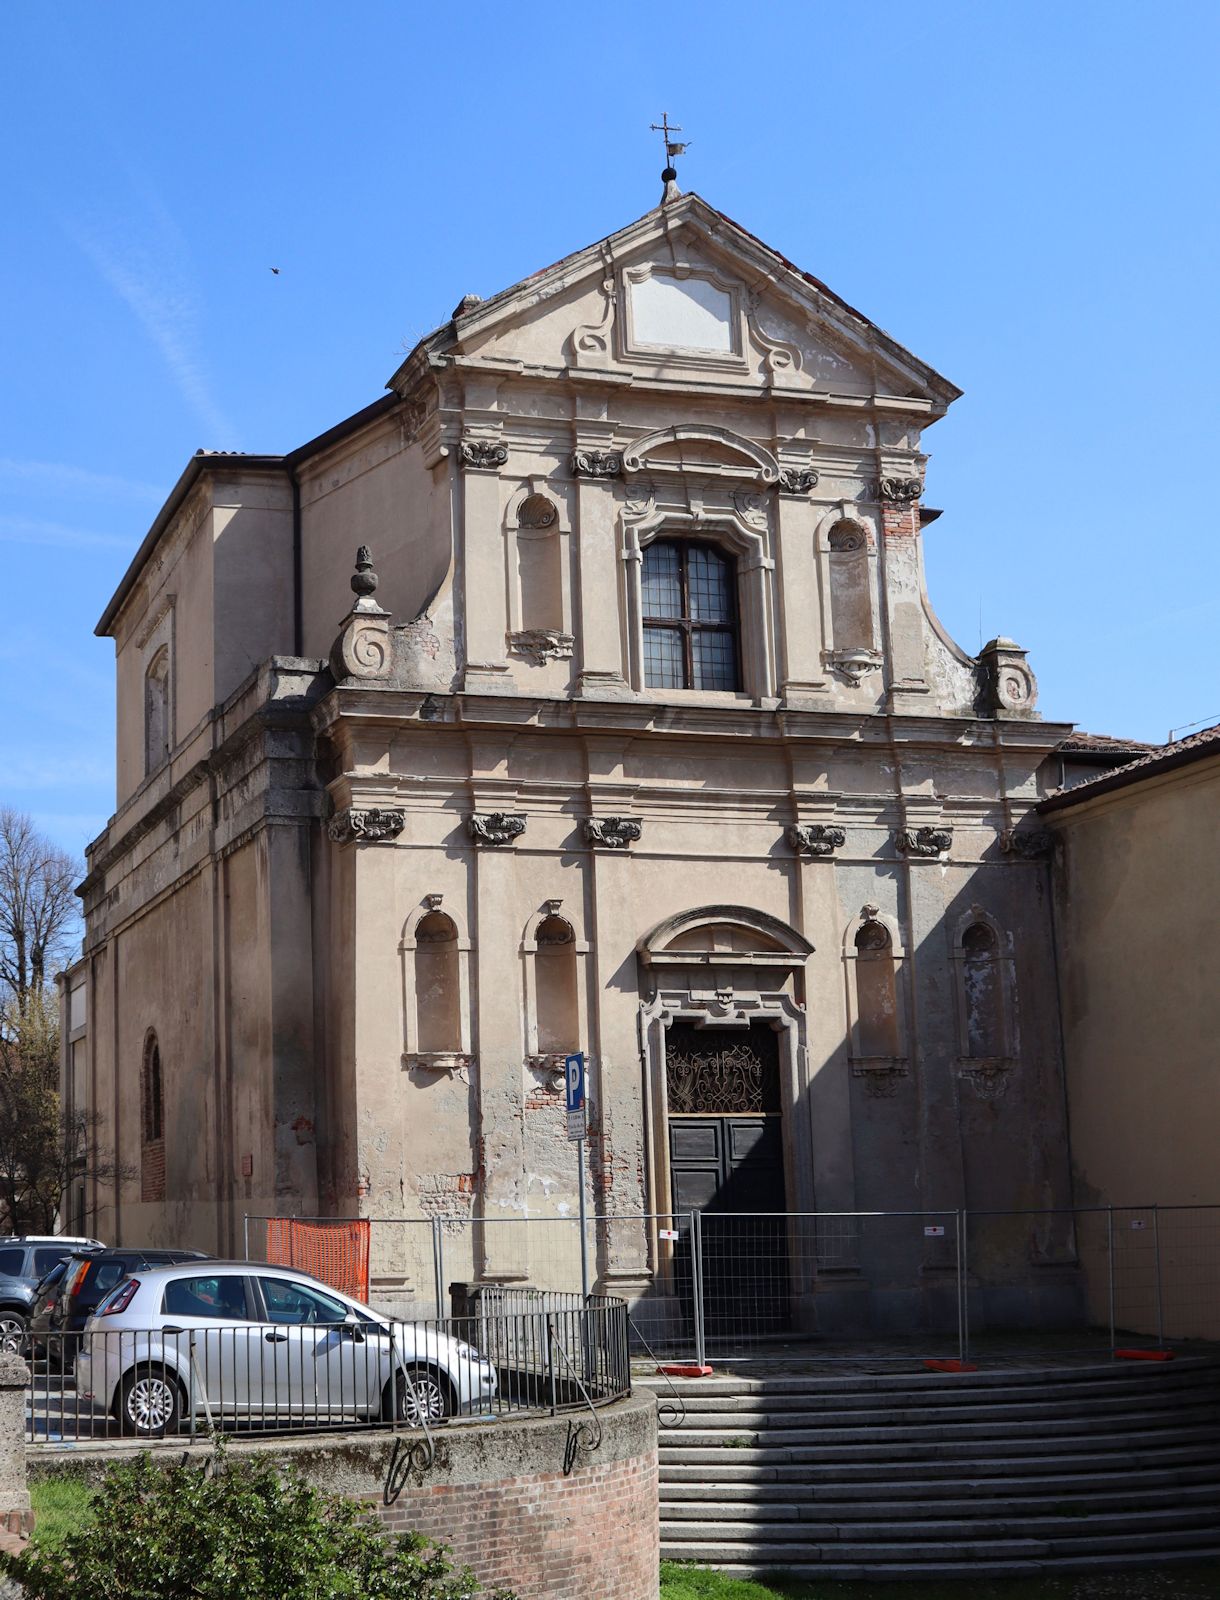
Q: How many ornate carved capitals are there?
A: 10